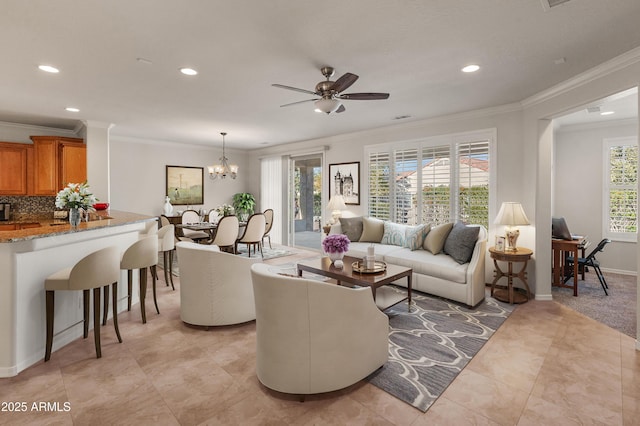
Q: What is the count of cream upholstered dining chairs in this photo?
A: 6